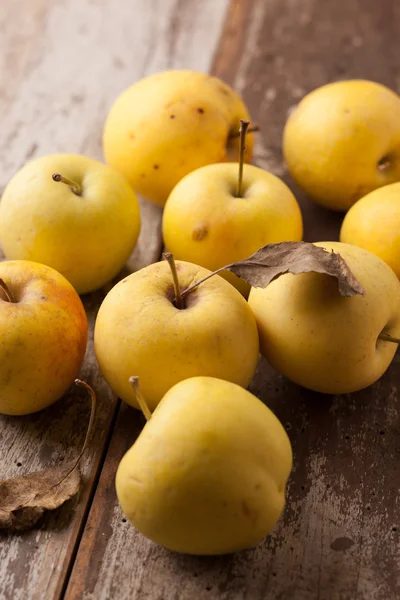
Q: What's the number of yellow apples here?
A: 9